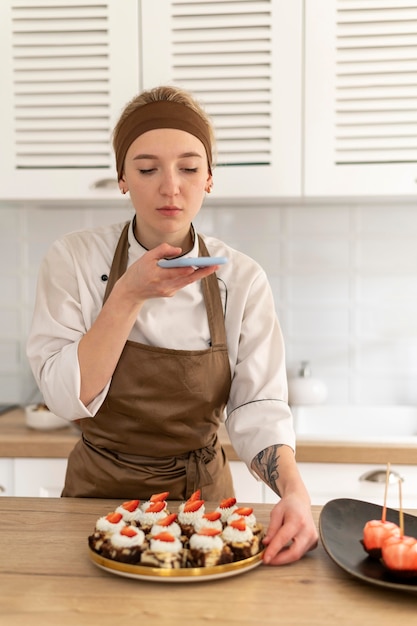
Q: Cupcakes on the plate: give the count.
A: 14